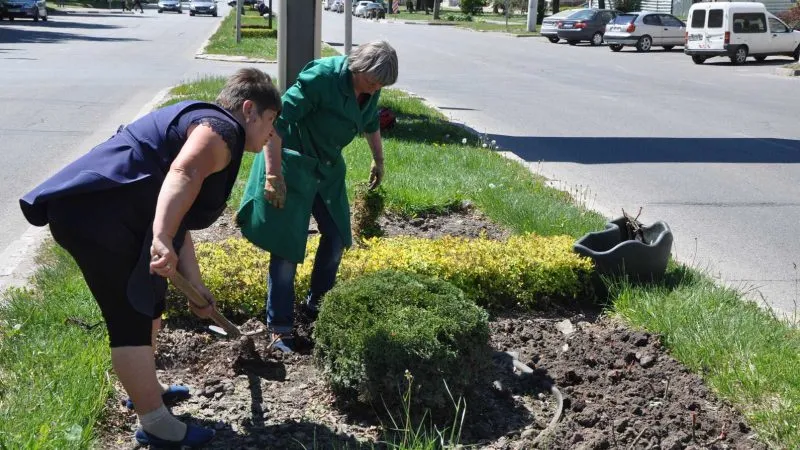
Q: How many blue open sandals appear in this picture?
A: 2